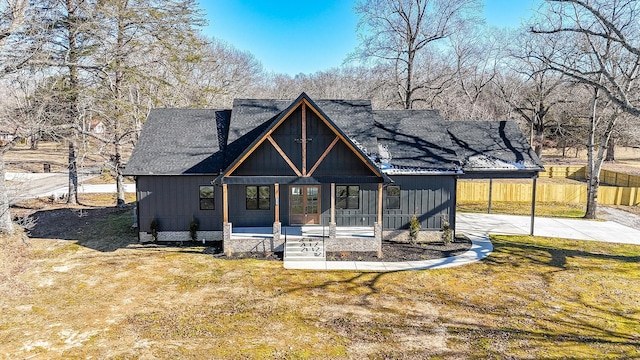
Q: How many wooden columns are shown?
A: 4